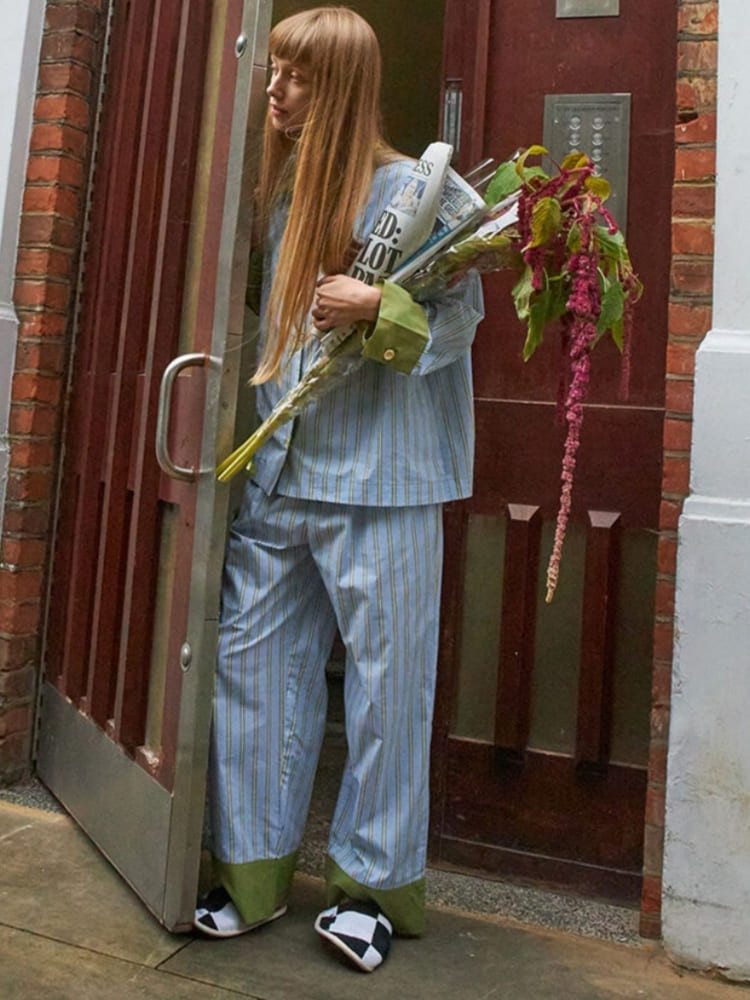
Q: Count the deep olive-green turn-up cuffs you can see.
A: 3